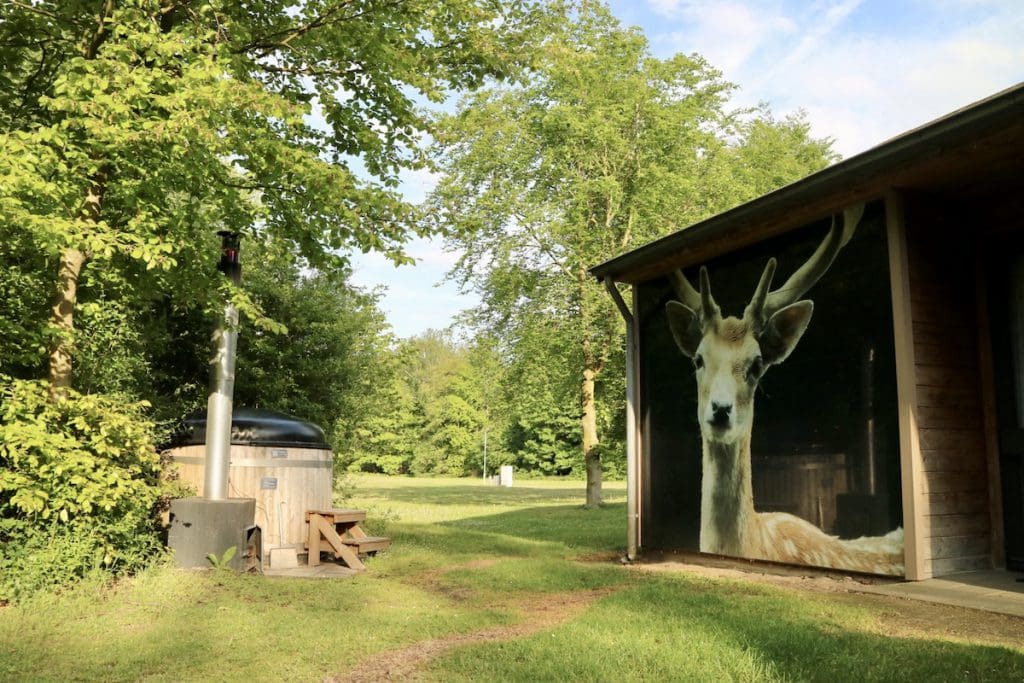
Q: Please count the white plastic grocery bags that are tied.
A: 0